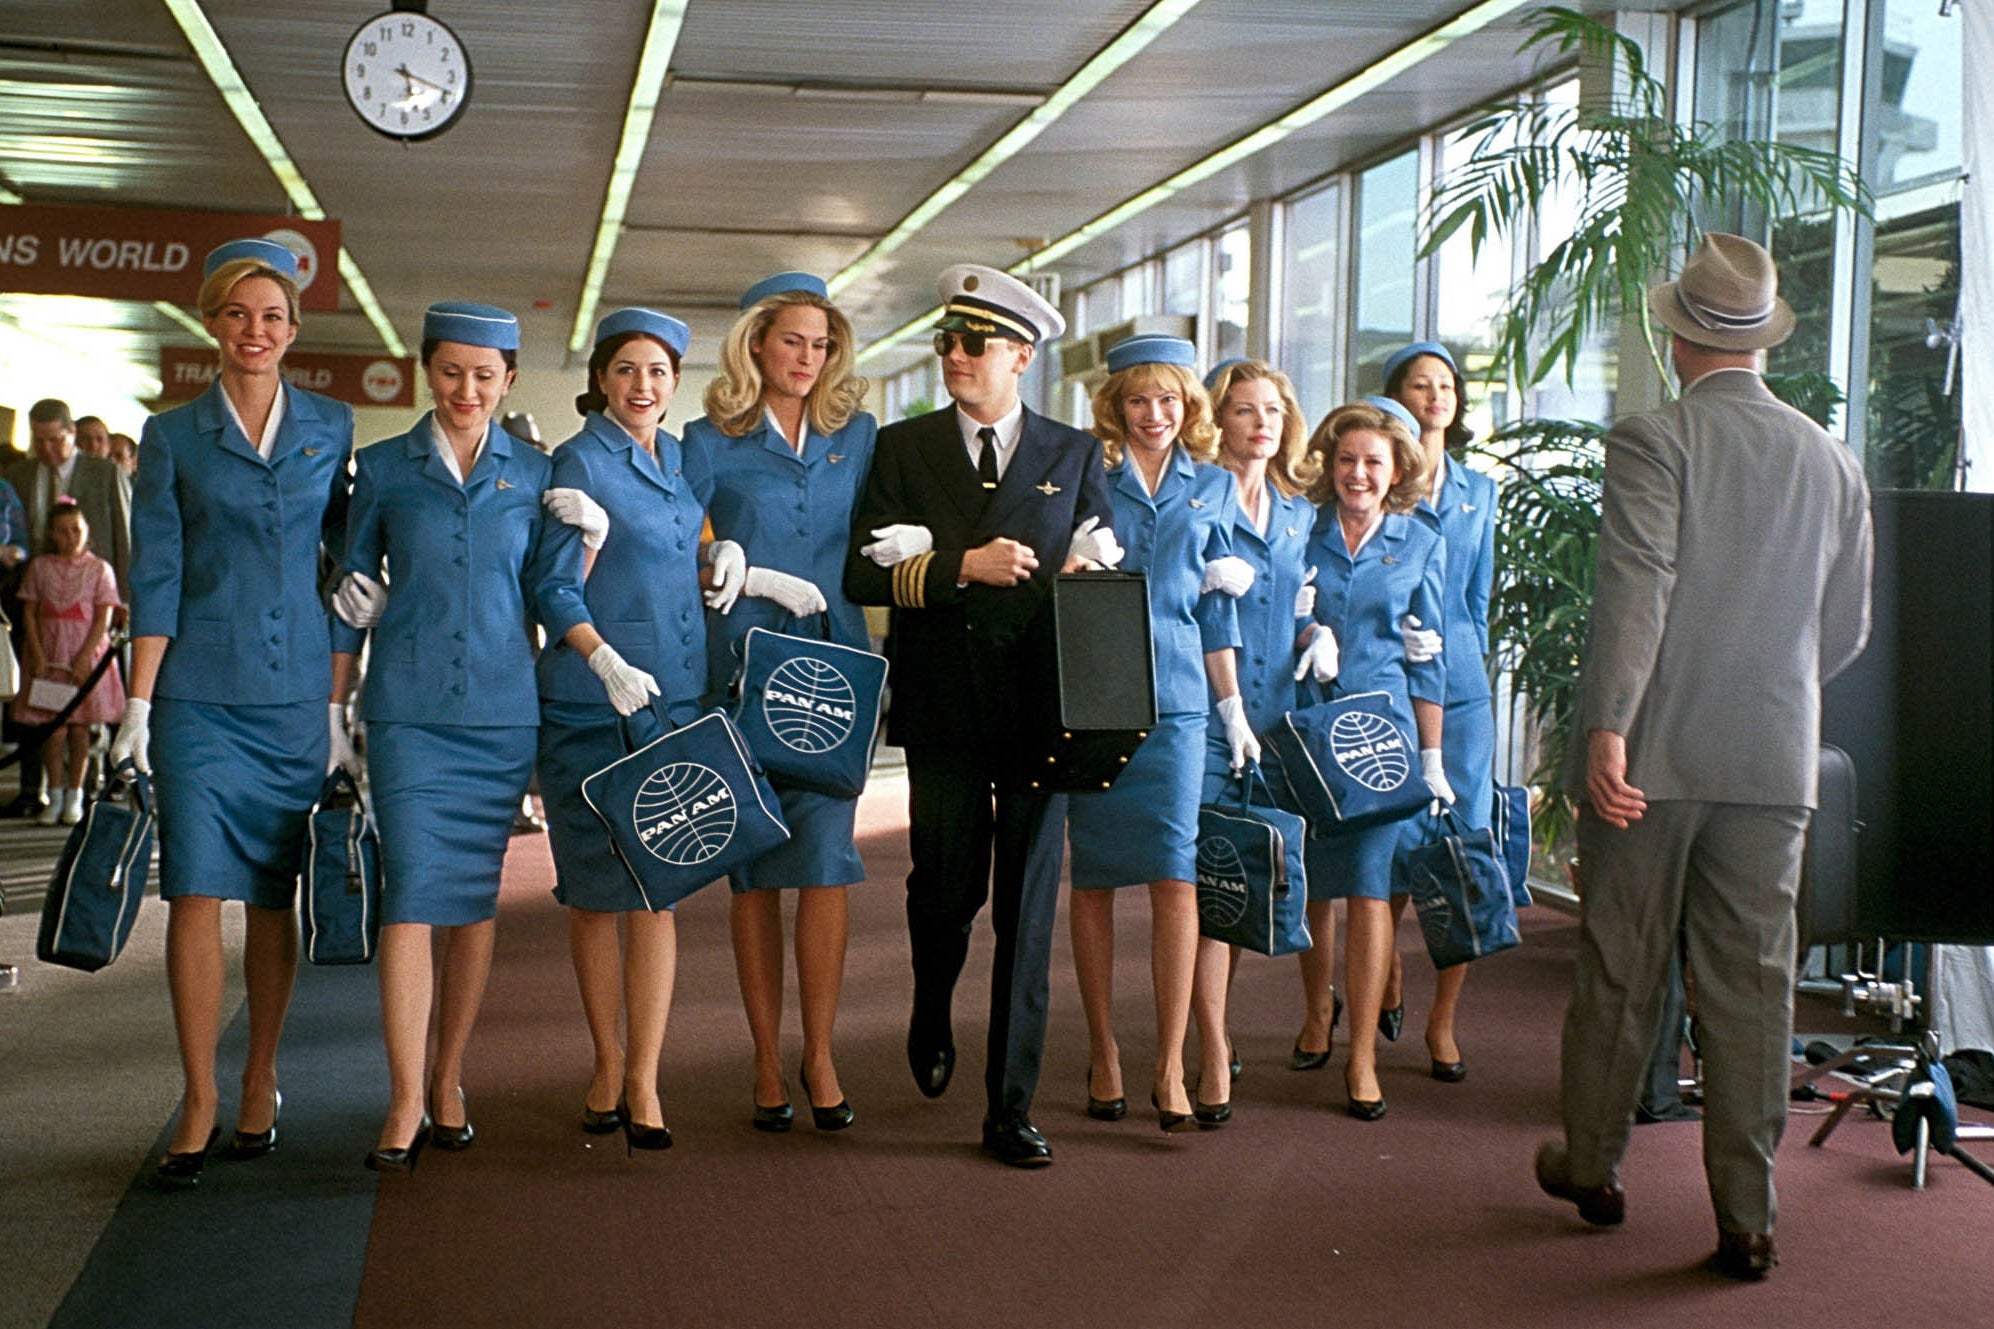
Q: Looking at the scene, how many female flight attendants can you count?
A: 8